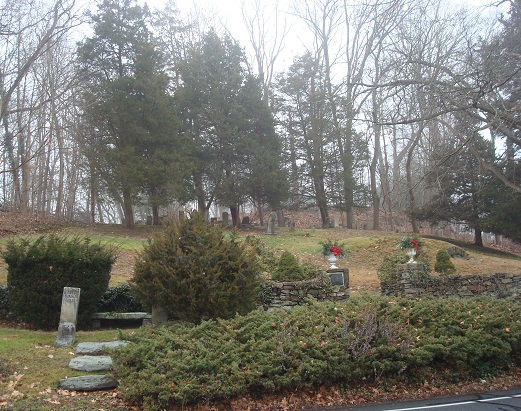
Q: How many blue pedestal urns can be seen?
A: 0